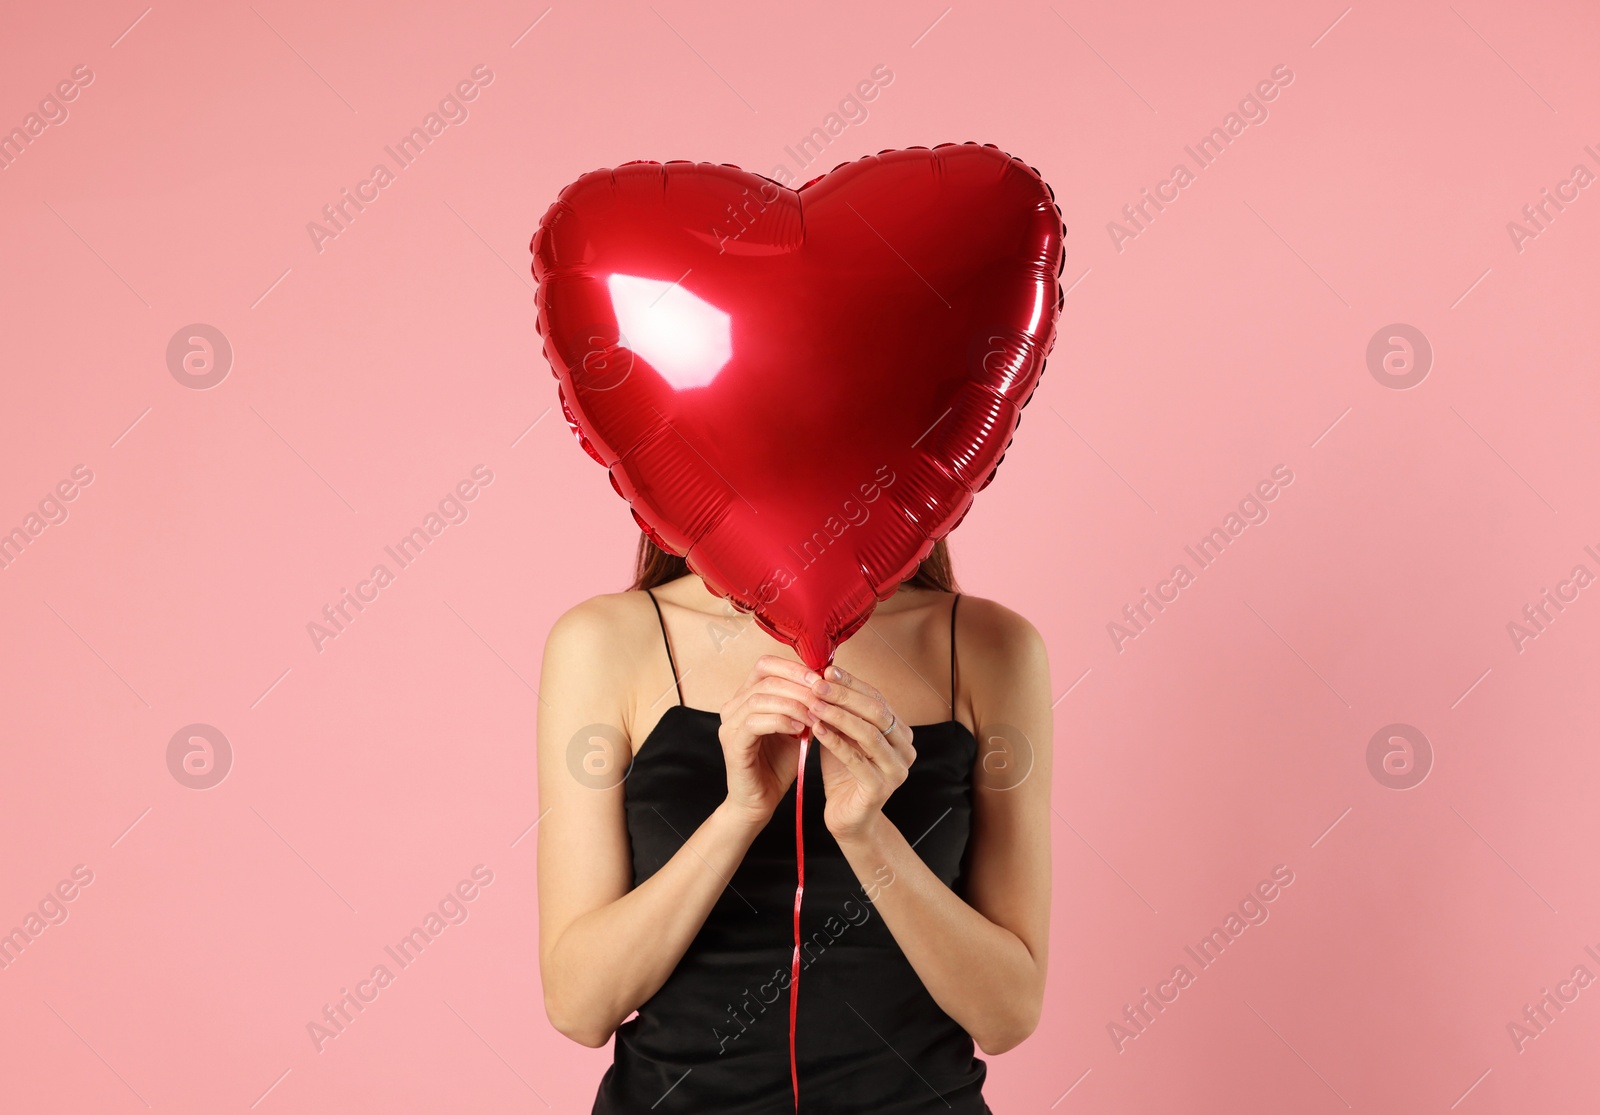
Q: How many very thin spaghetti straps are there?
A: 2